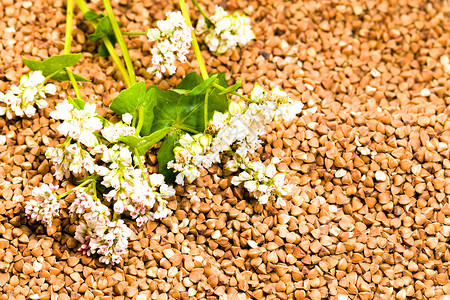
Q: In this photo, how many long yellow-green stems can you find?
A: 4